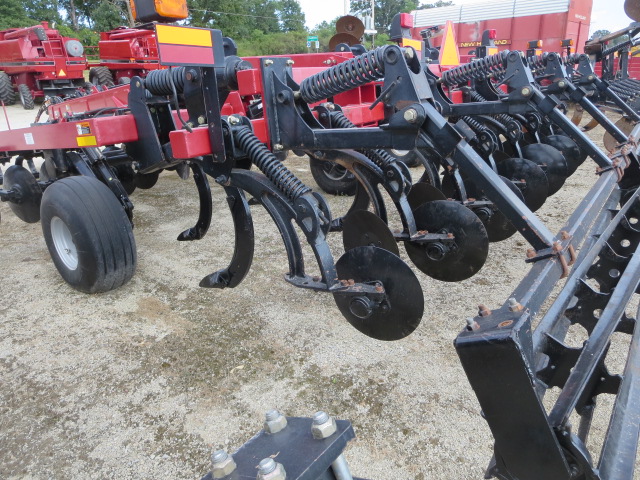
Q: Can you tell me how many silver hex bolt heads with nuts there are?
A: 4